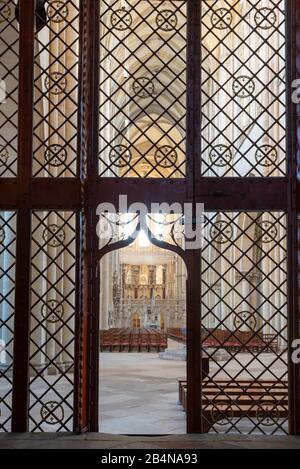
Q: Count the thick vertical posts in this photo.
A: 4